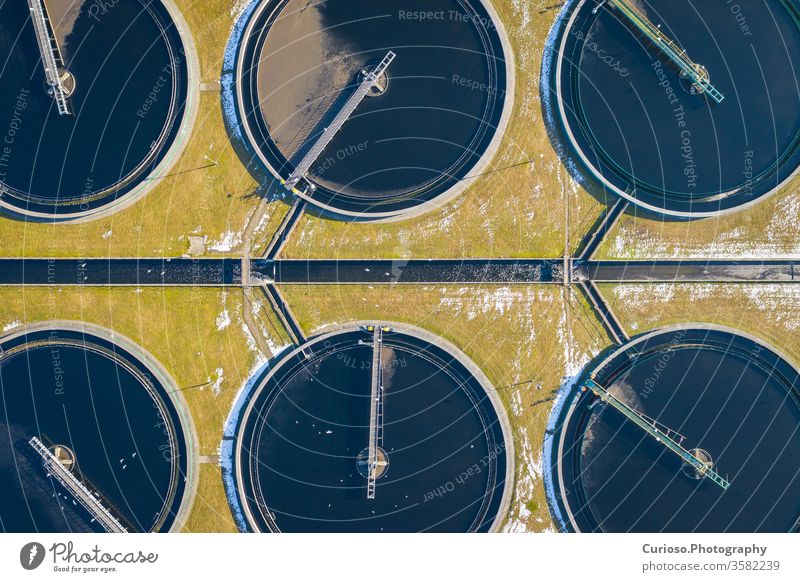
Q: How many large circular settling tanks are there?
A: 6